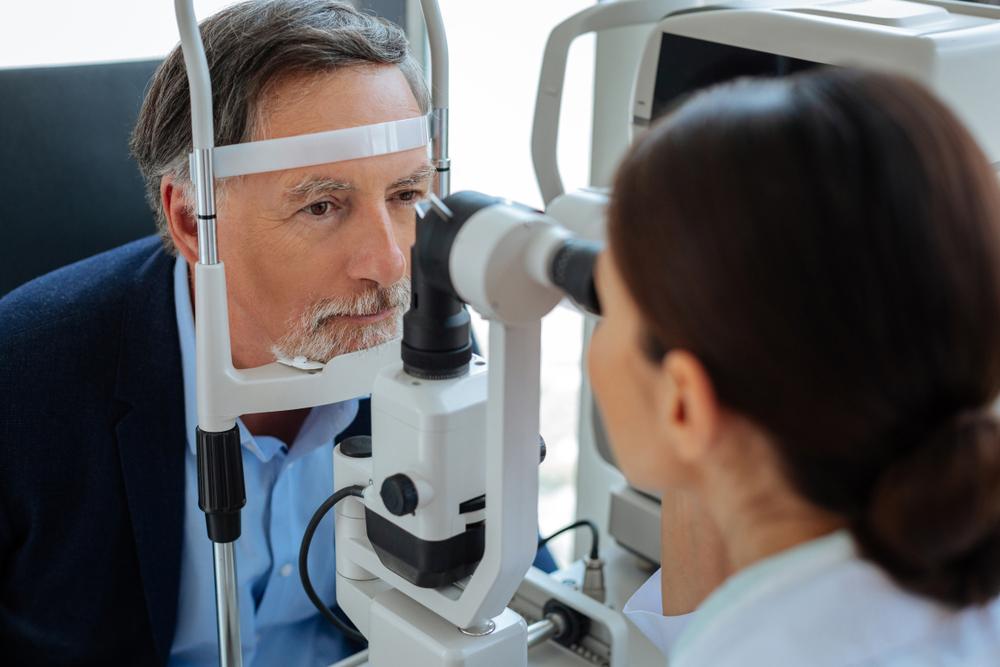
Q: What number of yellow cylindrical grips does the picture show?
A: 0